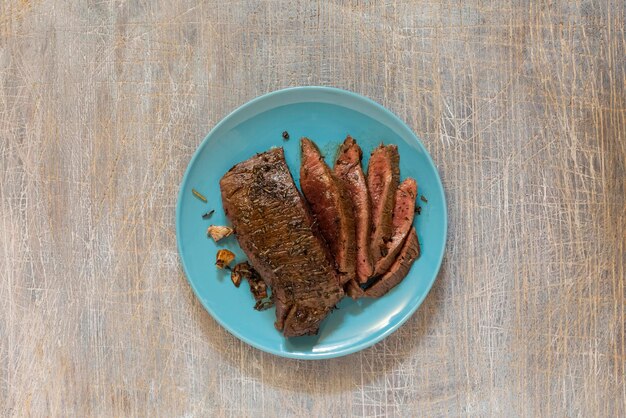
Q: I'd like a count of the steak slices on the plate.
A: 5